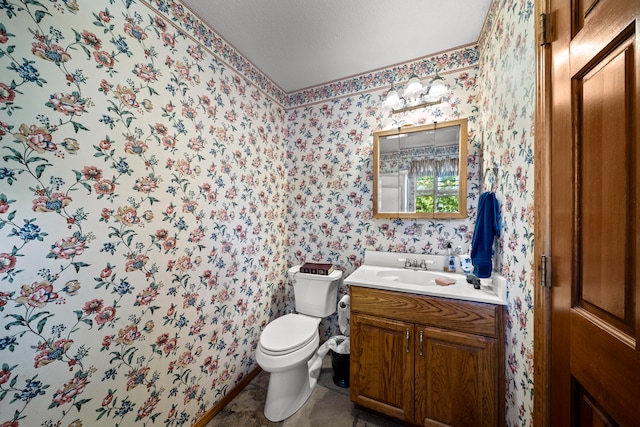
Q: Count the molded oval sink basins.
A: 1